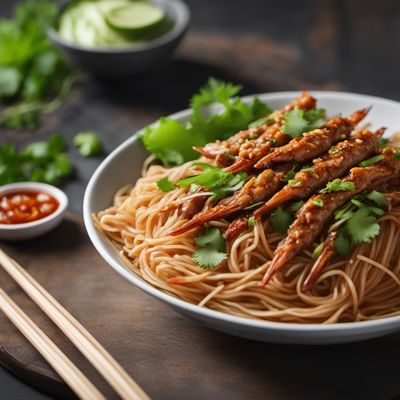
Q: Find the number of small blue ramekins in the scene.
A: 0